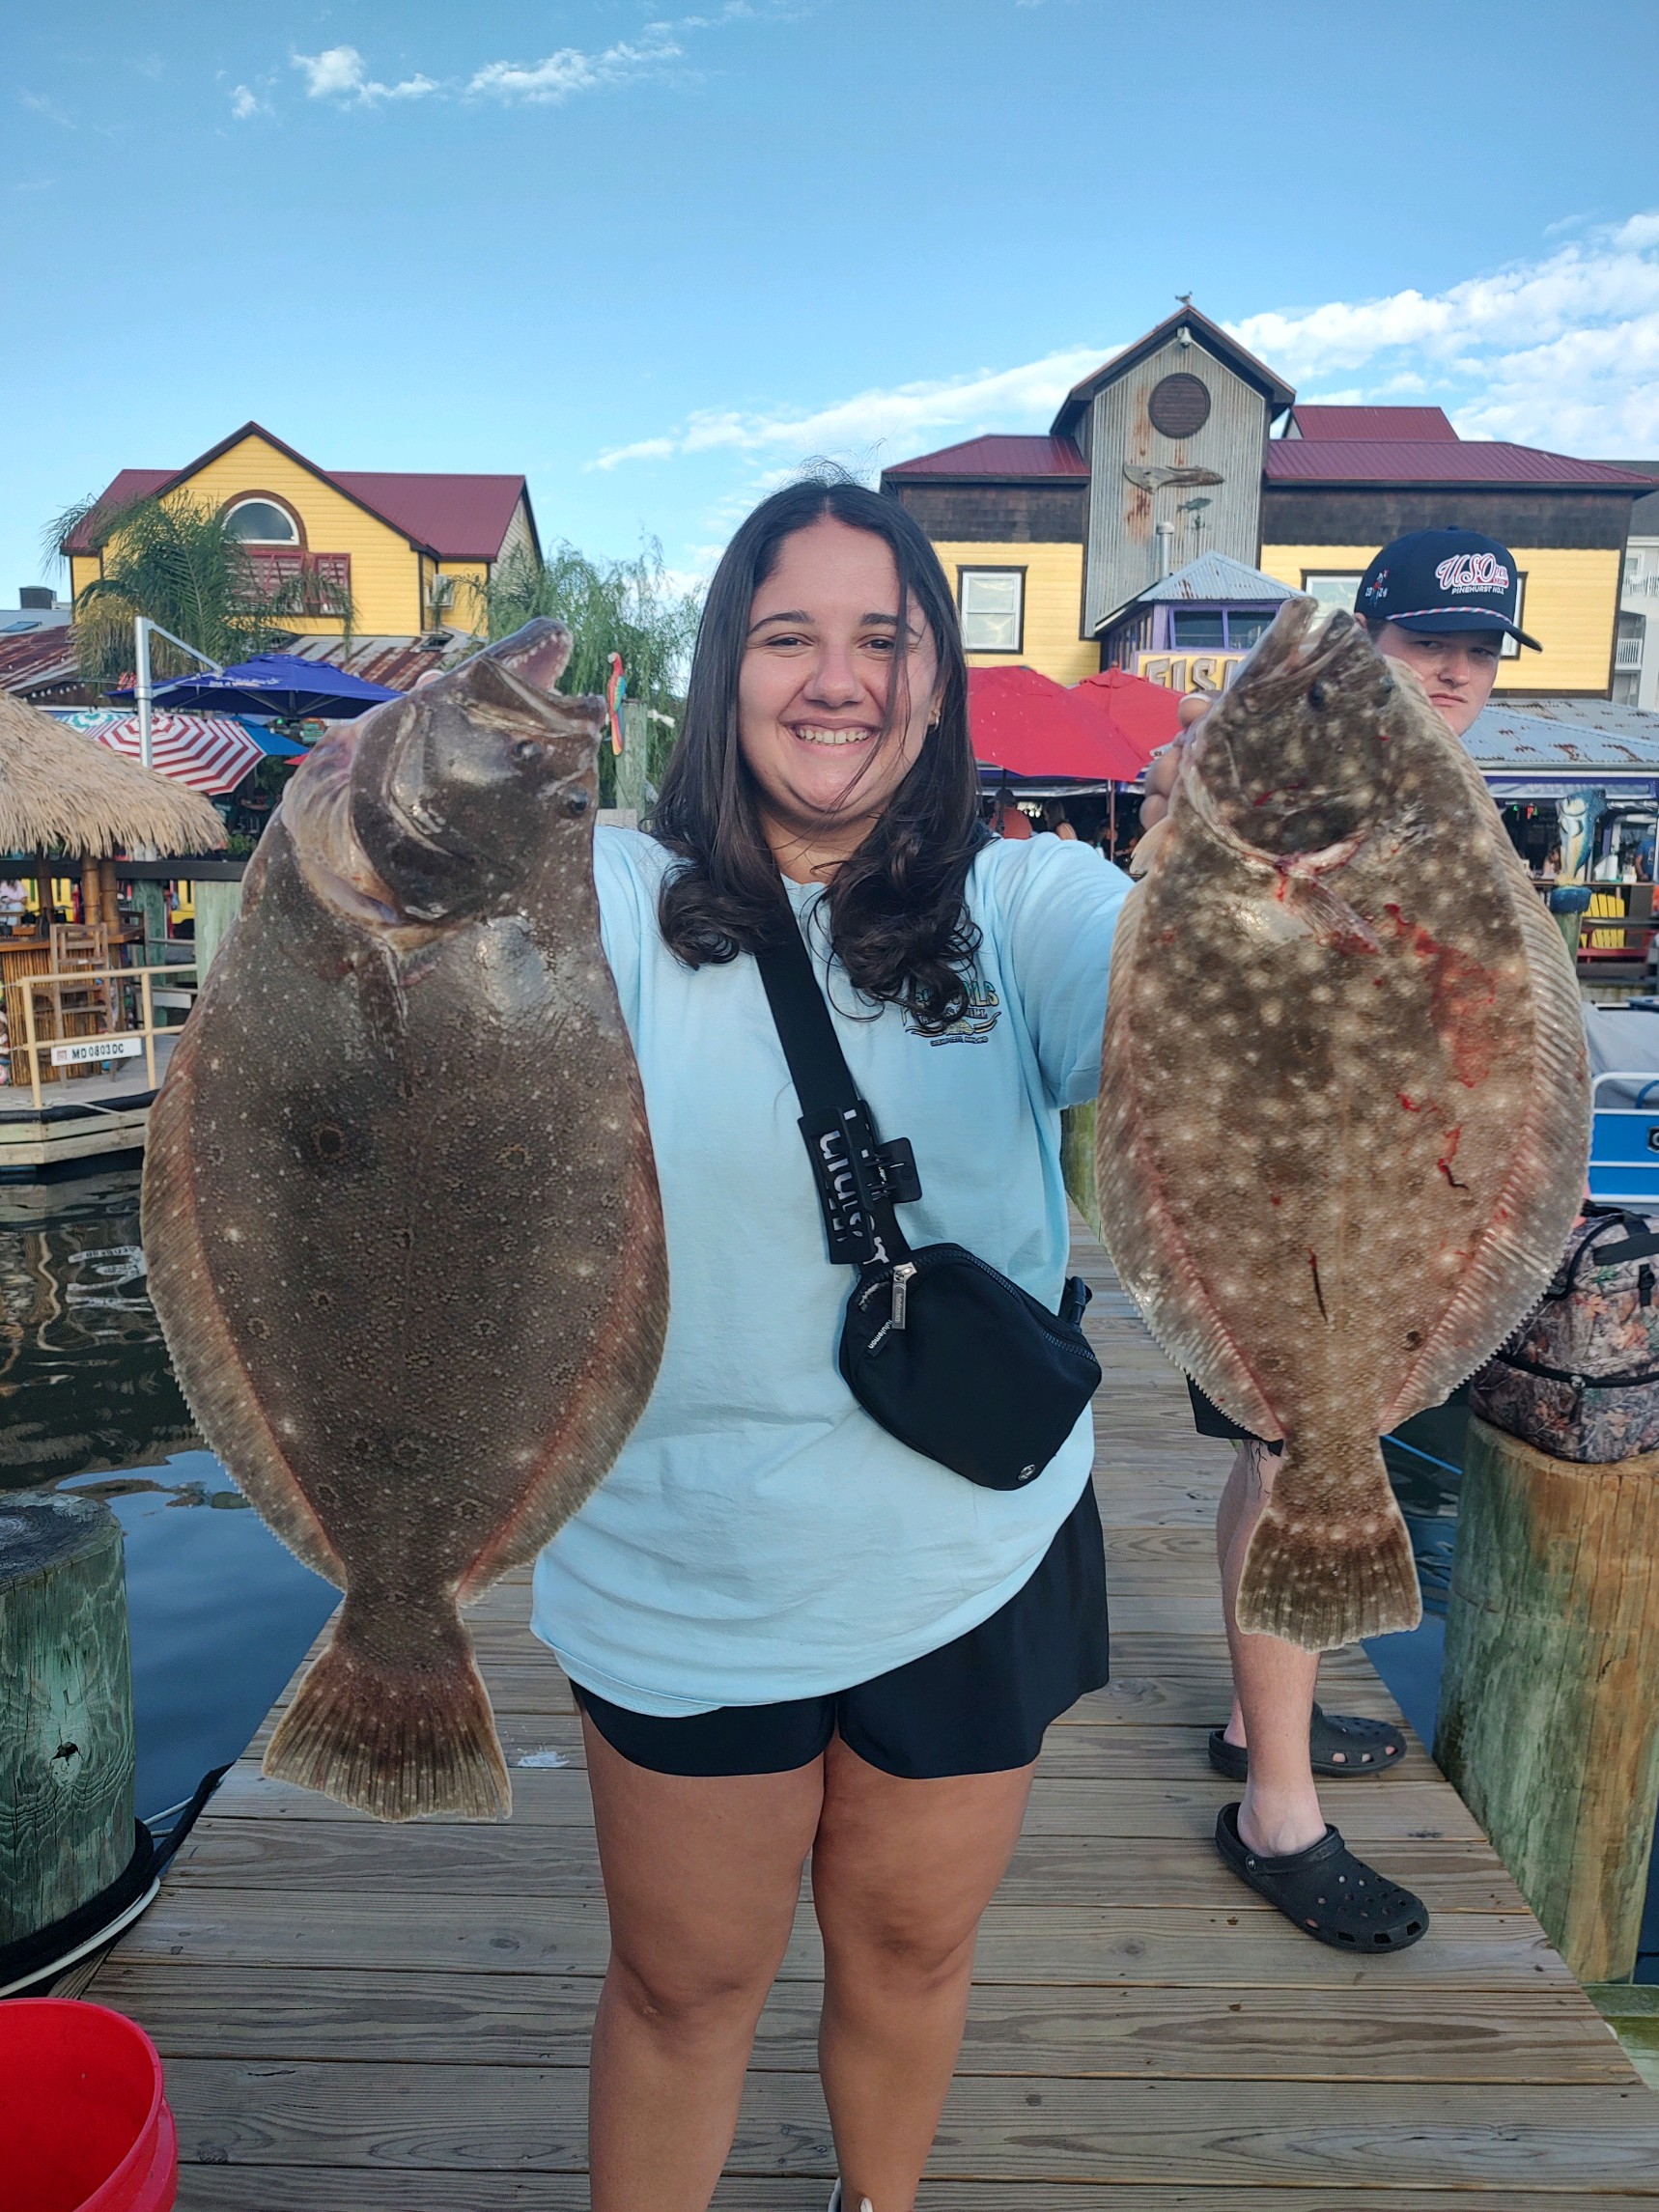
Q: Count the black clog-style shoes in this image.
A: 2